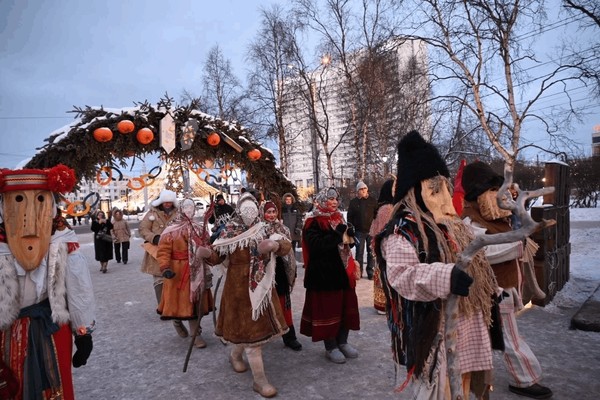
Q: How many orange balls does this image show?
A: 5